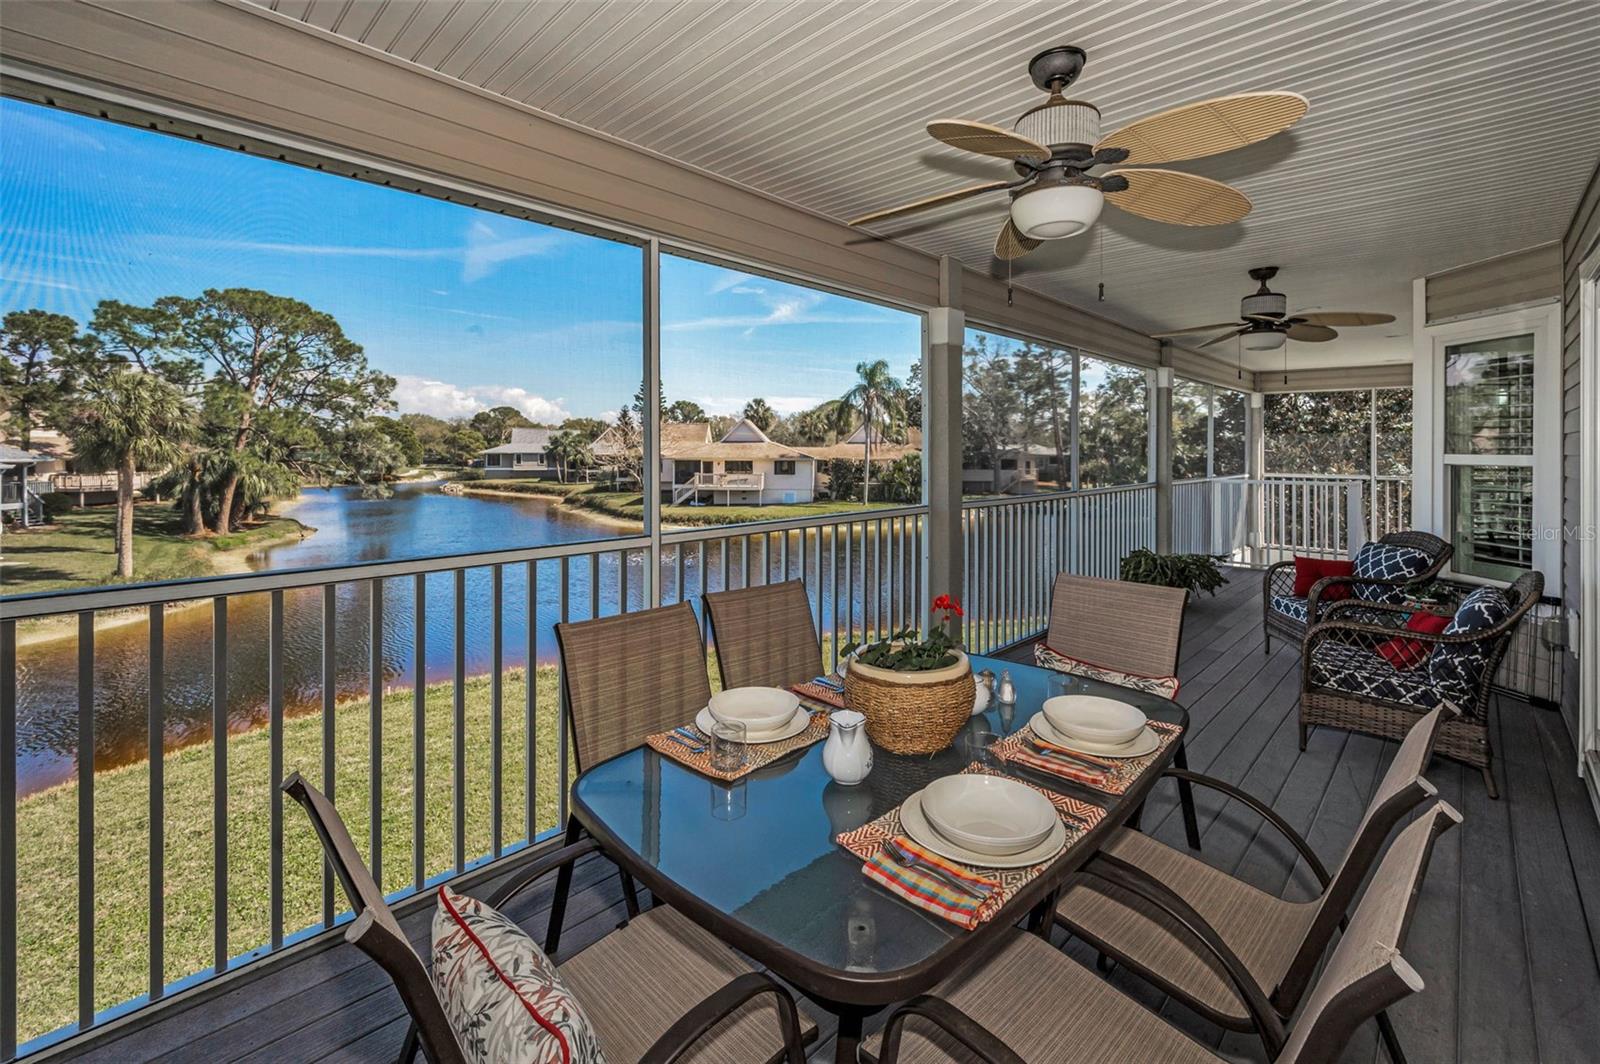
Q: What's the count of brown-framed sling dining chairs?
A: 6